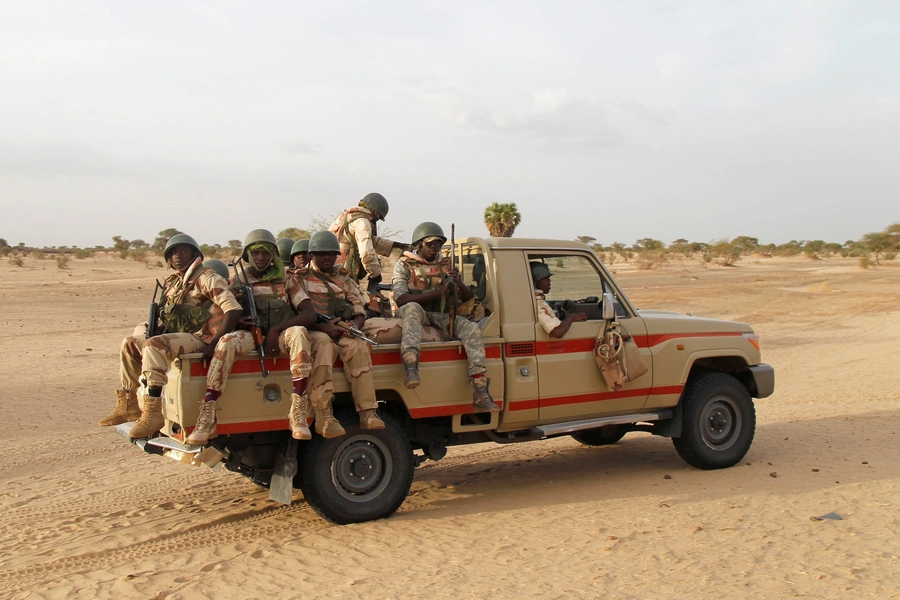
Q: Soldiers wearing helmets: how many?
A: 9